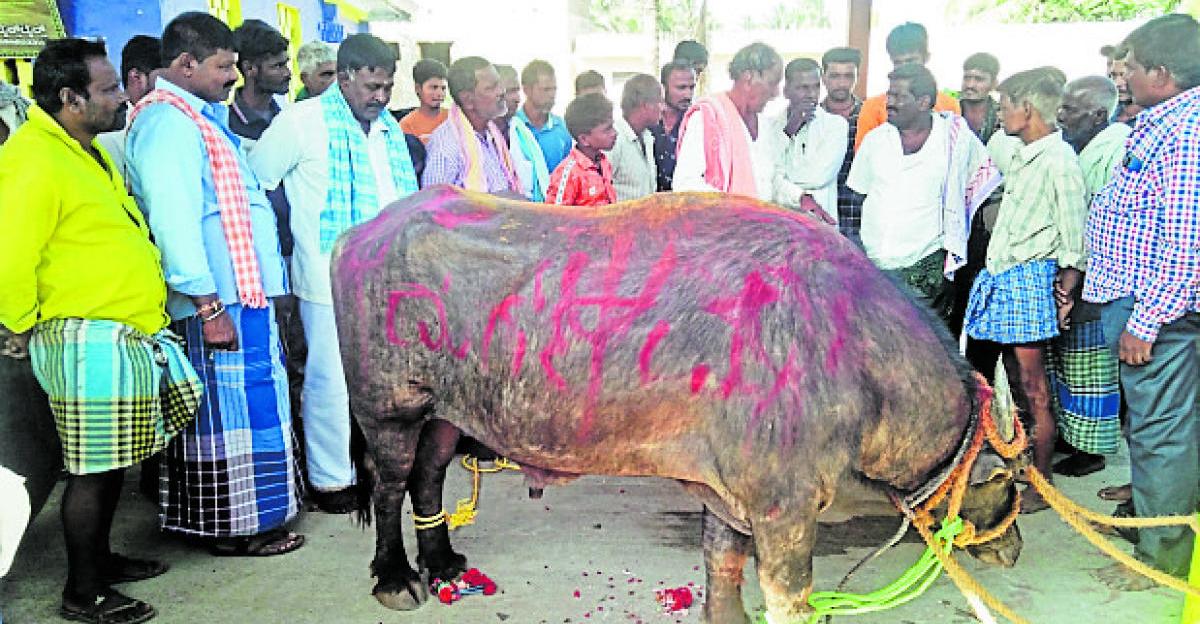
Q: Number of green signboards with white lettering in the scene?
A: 1